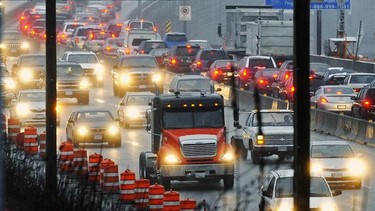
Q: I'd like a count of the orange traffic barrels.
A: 14